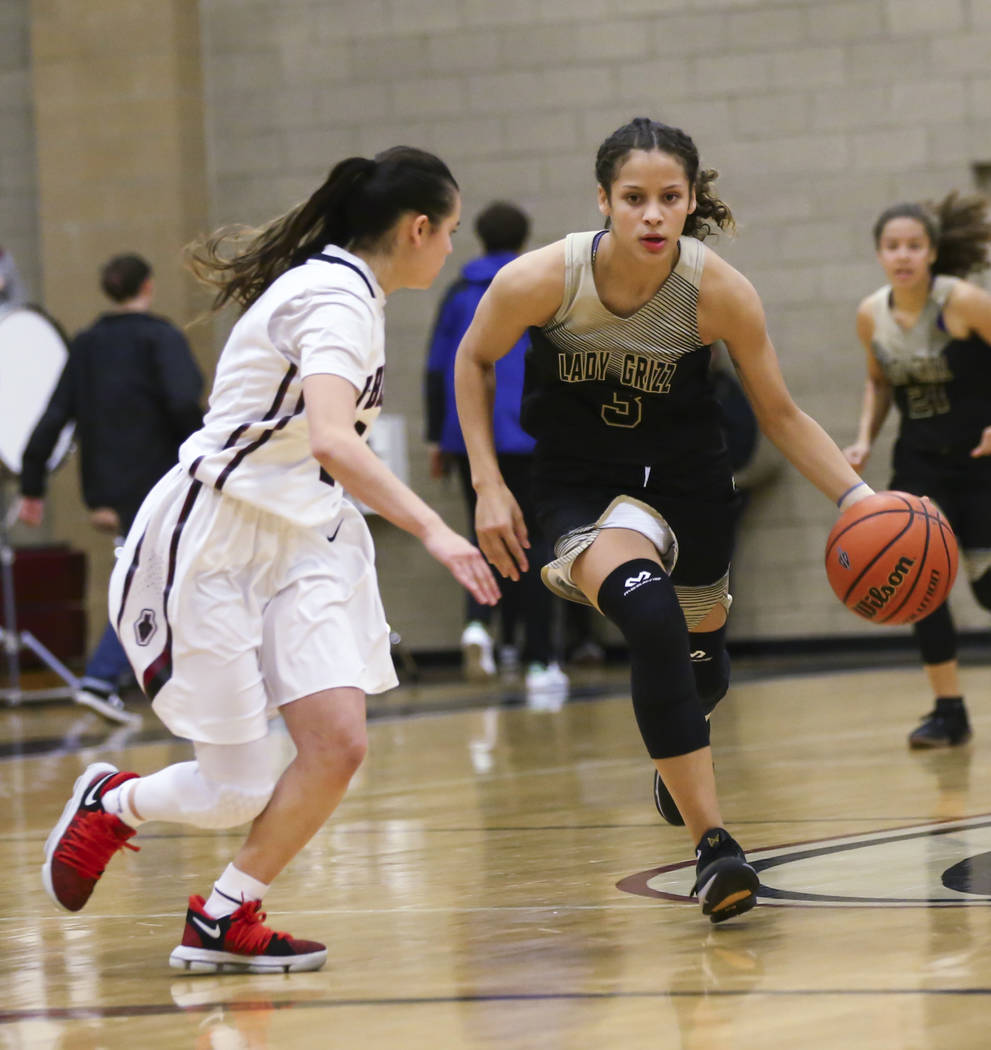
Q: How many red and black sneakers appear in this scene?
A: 2